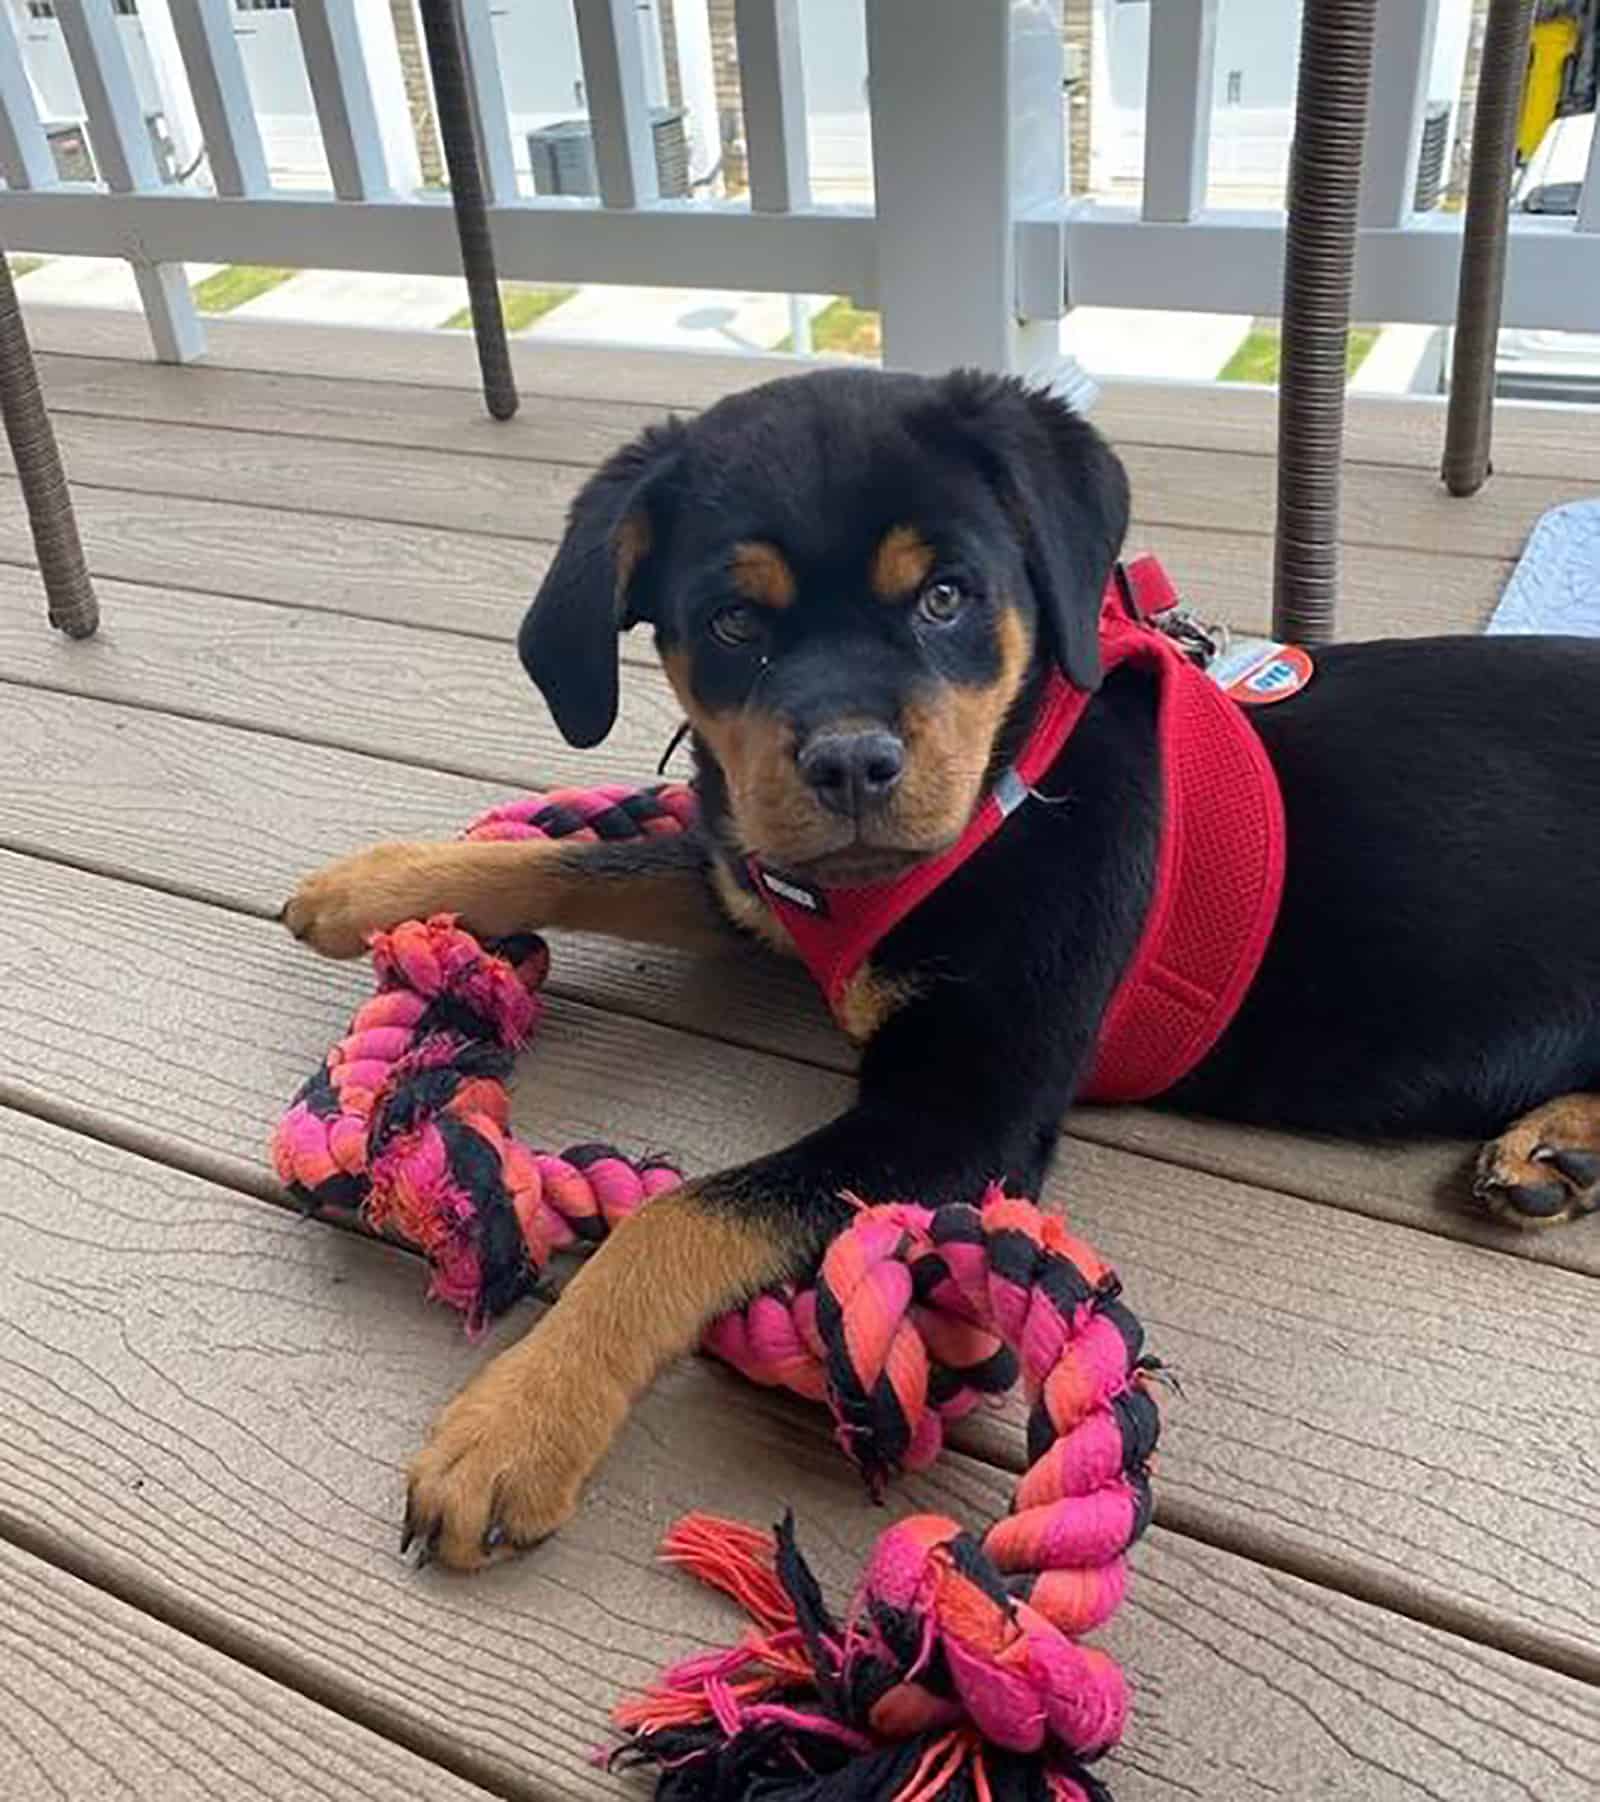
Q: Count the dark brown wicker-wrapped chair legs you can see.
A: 4